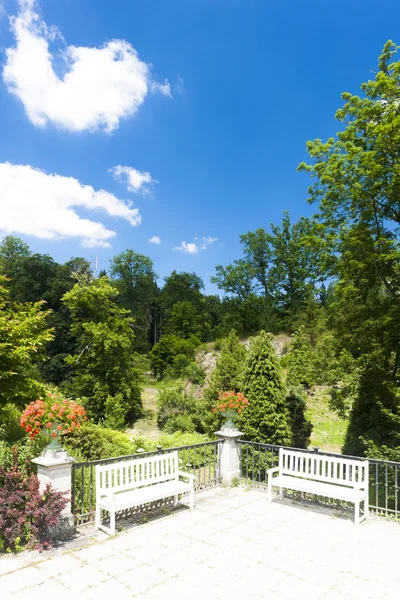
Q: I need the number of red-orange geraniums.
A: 2